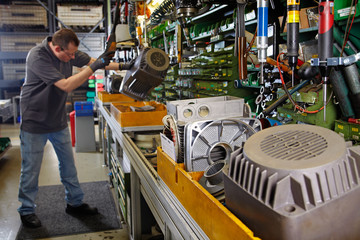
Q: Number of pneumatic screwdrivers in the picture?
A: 3